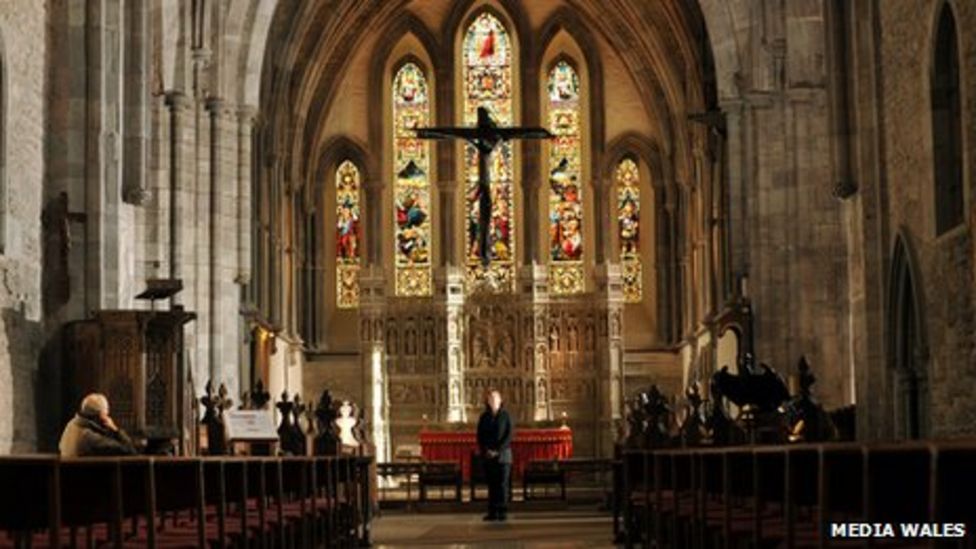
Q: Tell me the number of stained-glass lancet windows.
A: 5